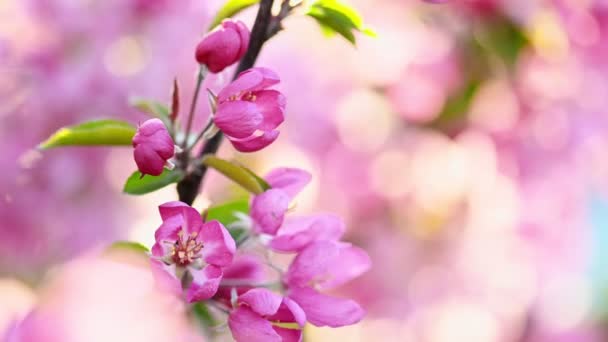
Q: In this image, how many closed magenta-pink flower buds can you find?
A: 2